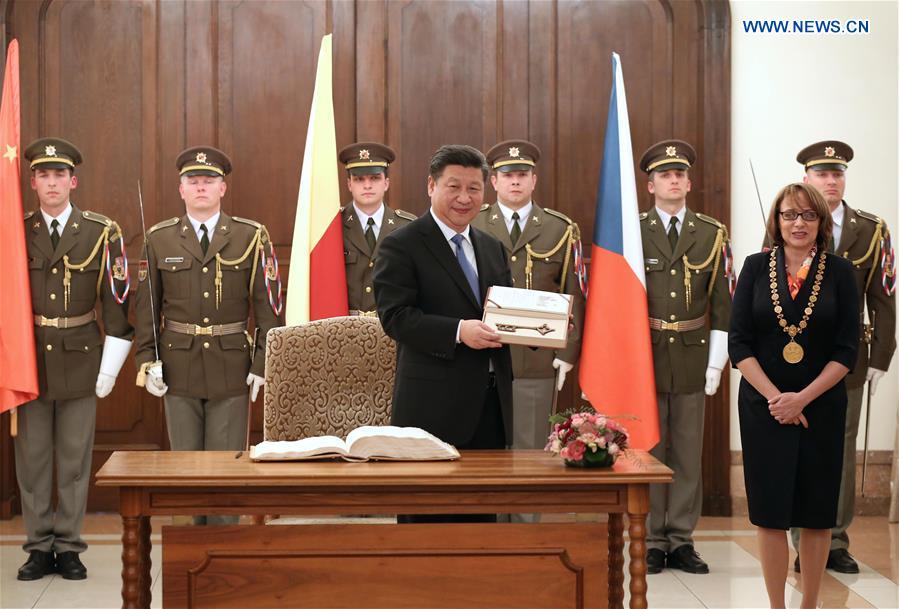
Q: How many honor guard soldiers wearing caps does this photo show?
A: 6